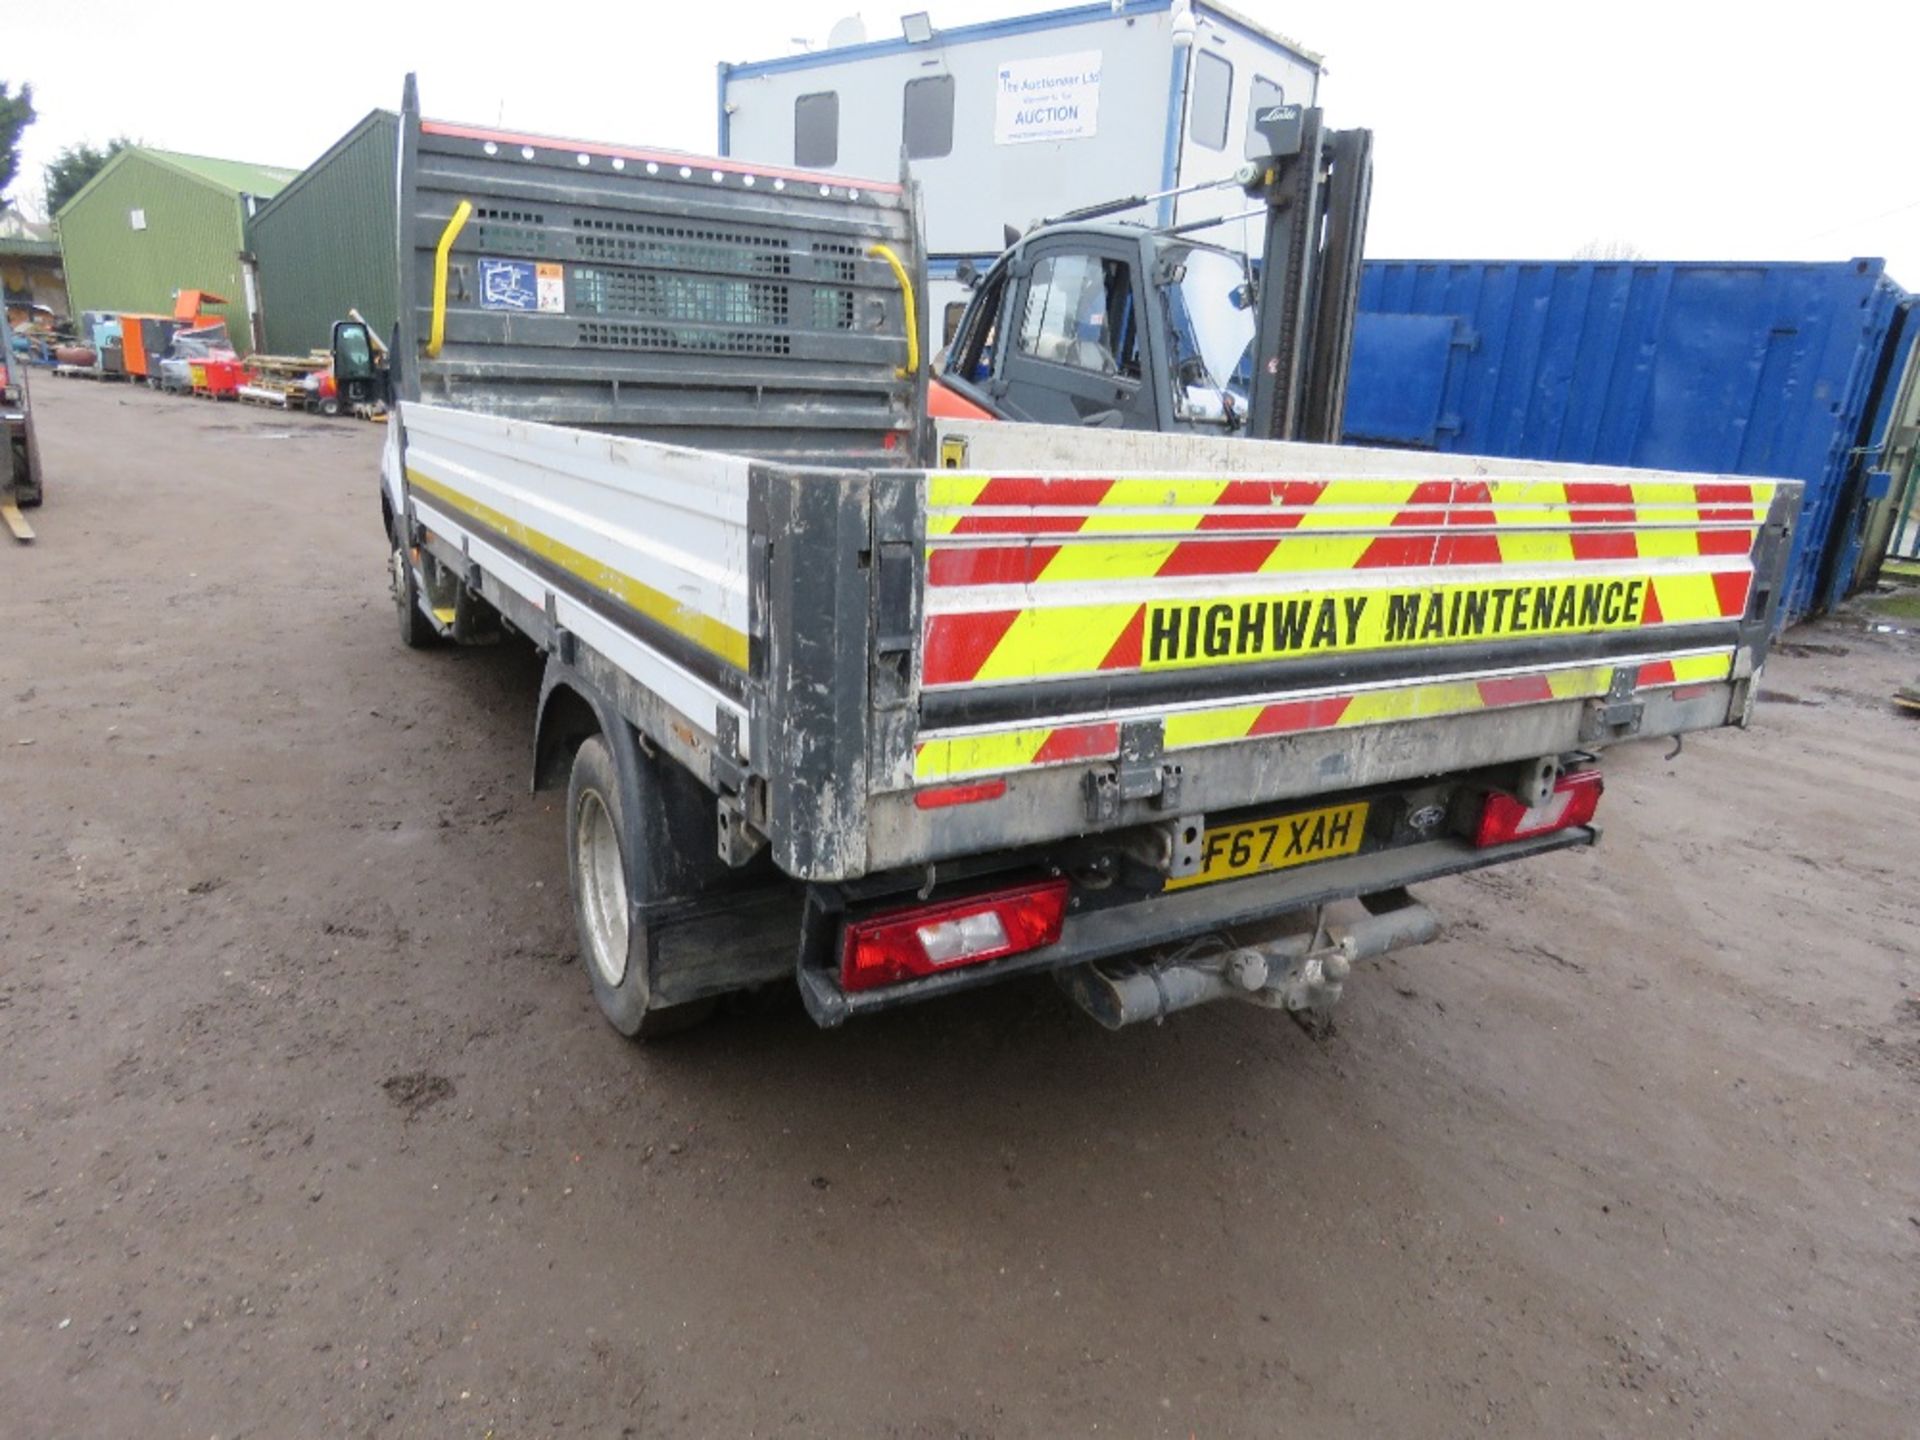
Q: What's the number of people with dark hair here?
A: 0